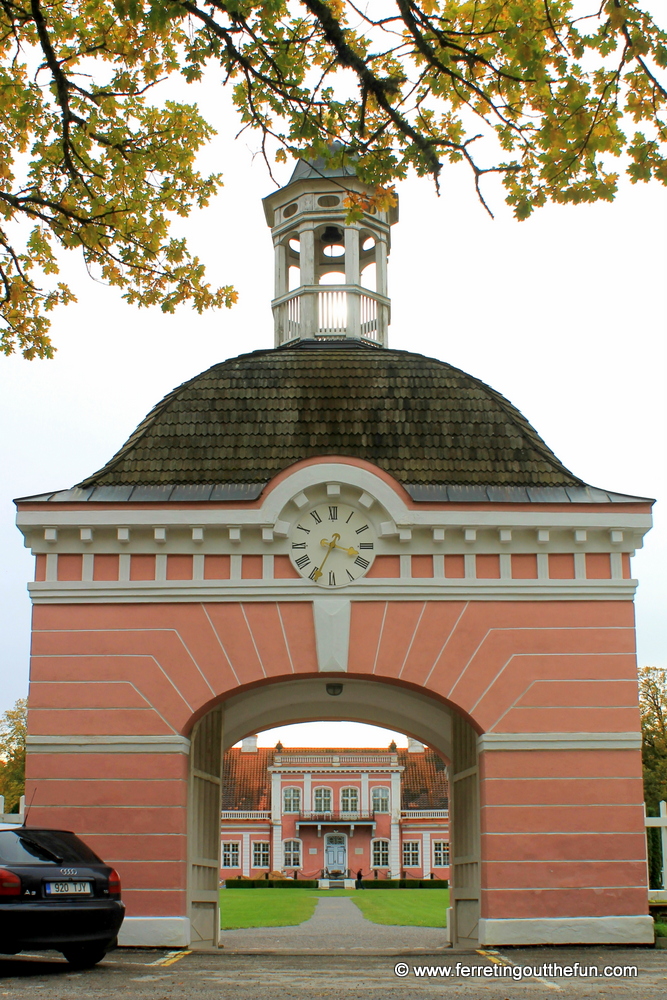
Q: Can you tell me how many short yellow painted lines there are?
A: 2